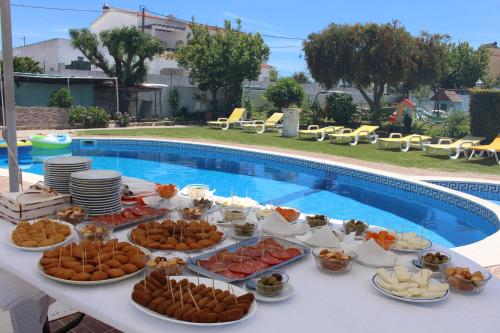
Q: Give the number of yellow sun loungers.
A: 7